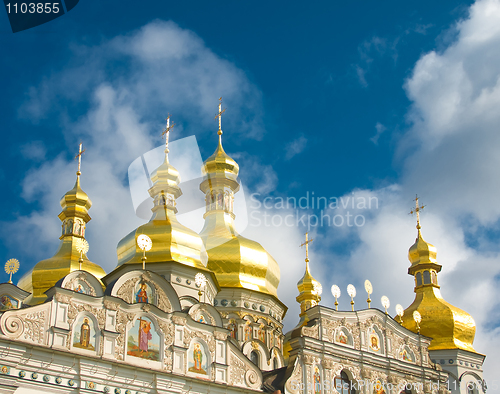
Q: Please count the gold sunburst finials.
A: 11